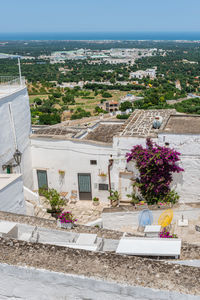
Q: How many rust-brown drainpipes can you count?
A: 1